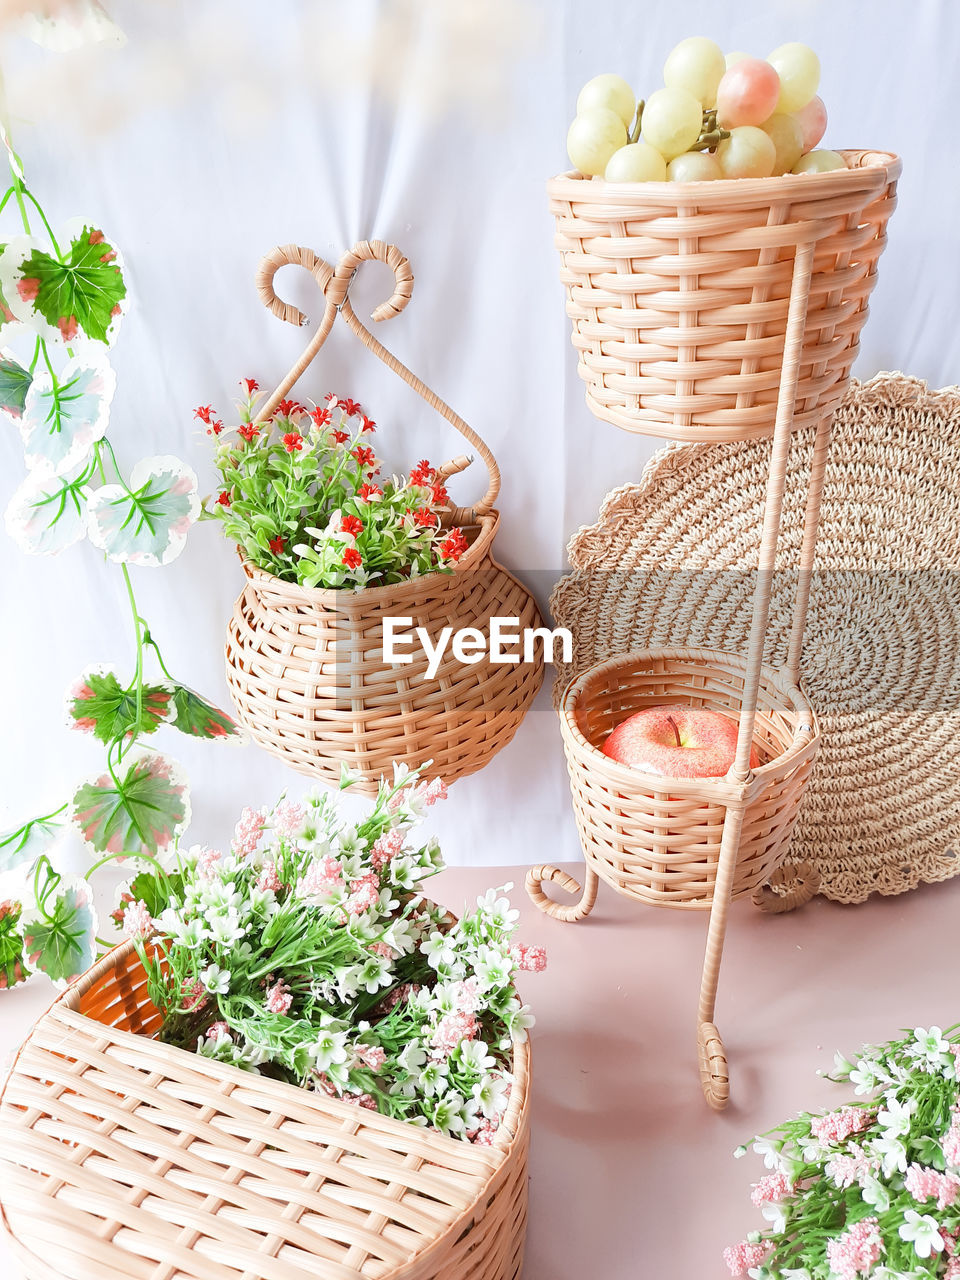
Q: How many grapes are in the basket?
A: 13